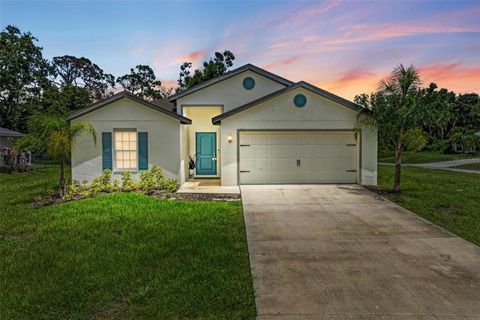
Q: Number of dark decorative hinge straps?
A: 4